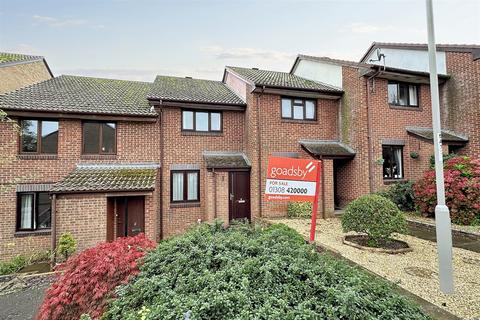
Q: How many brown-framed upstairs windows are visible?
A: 5